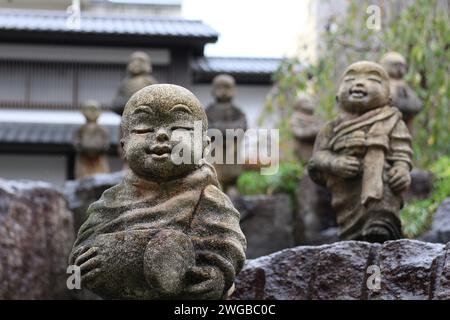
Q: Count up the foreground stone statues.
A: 2